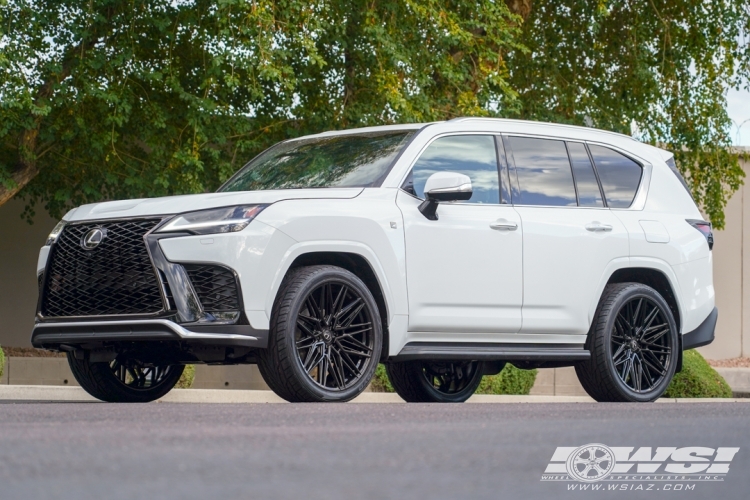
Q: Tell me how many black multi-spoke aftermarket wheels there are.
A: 4